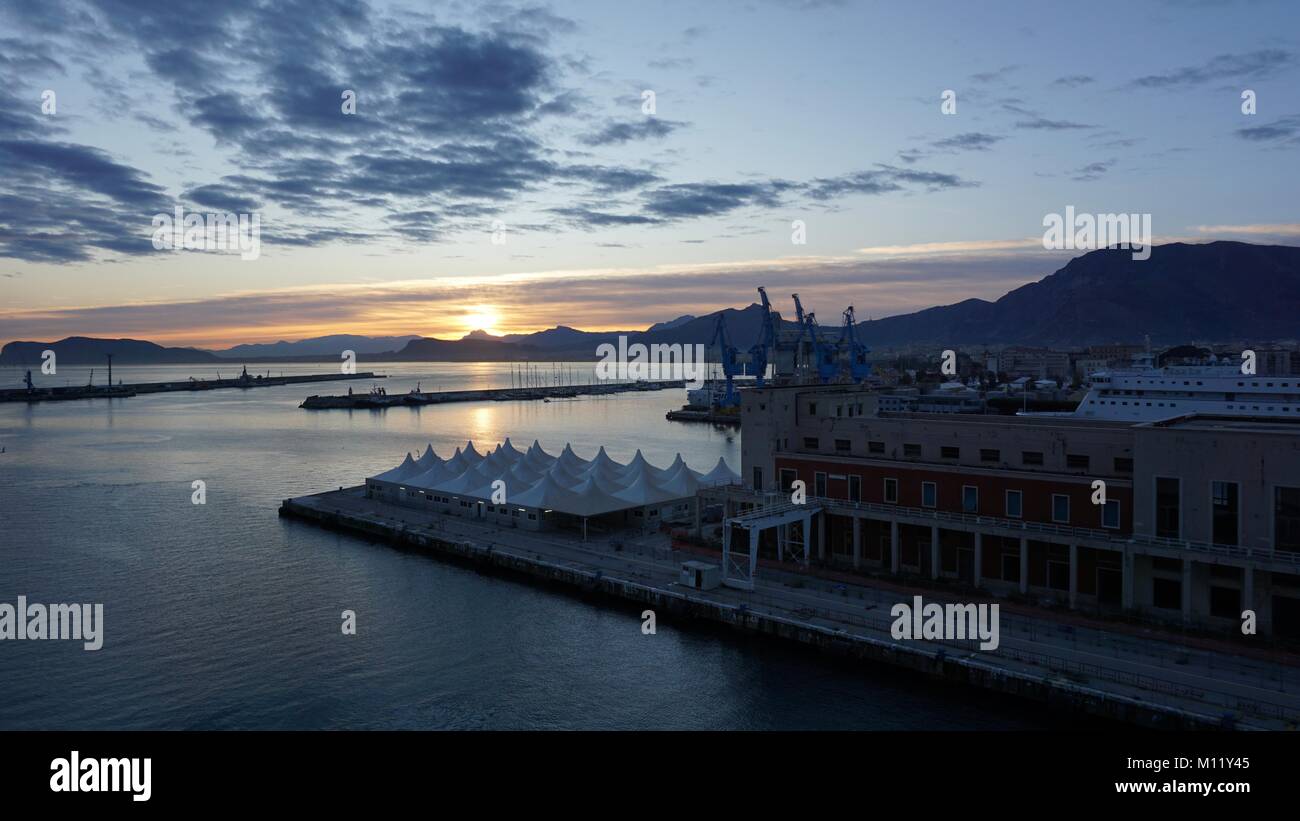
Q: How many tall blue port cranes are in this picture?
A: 5